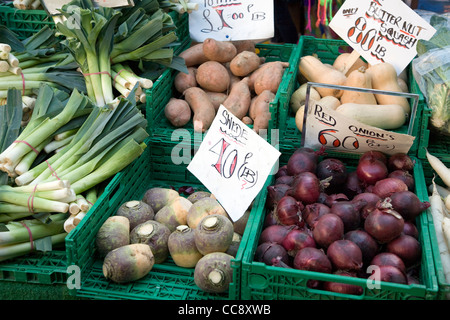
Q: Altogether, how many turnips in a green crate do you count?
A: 13